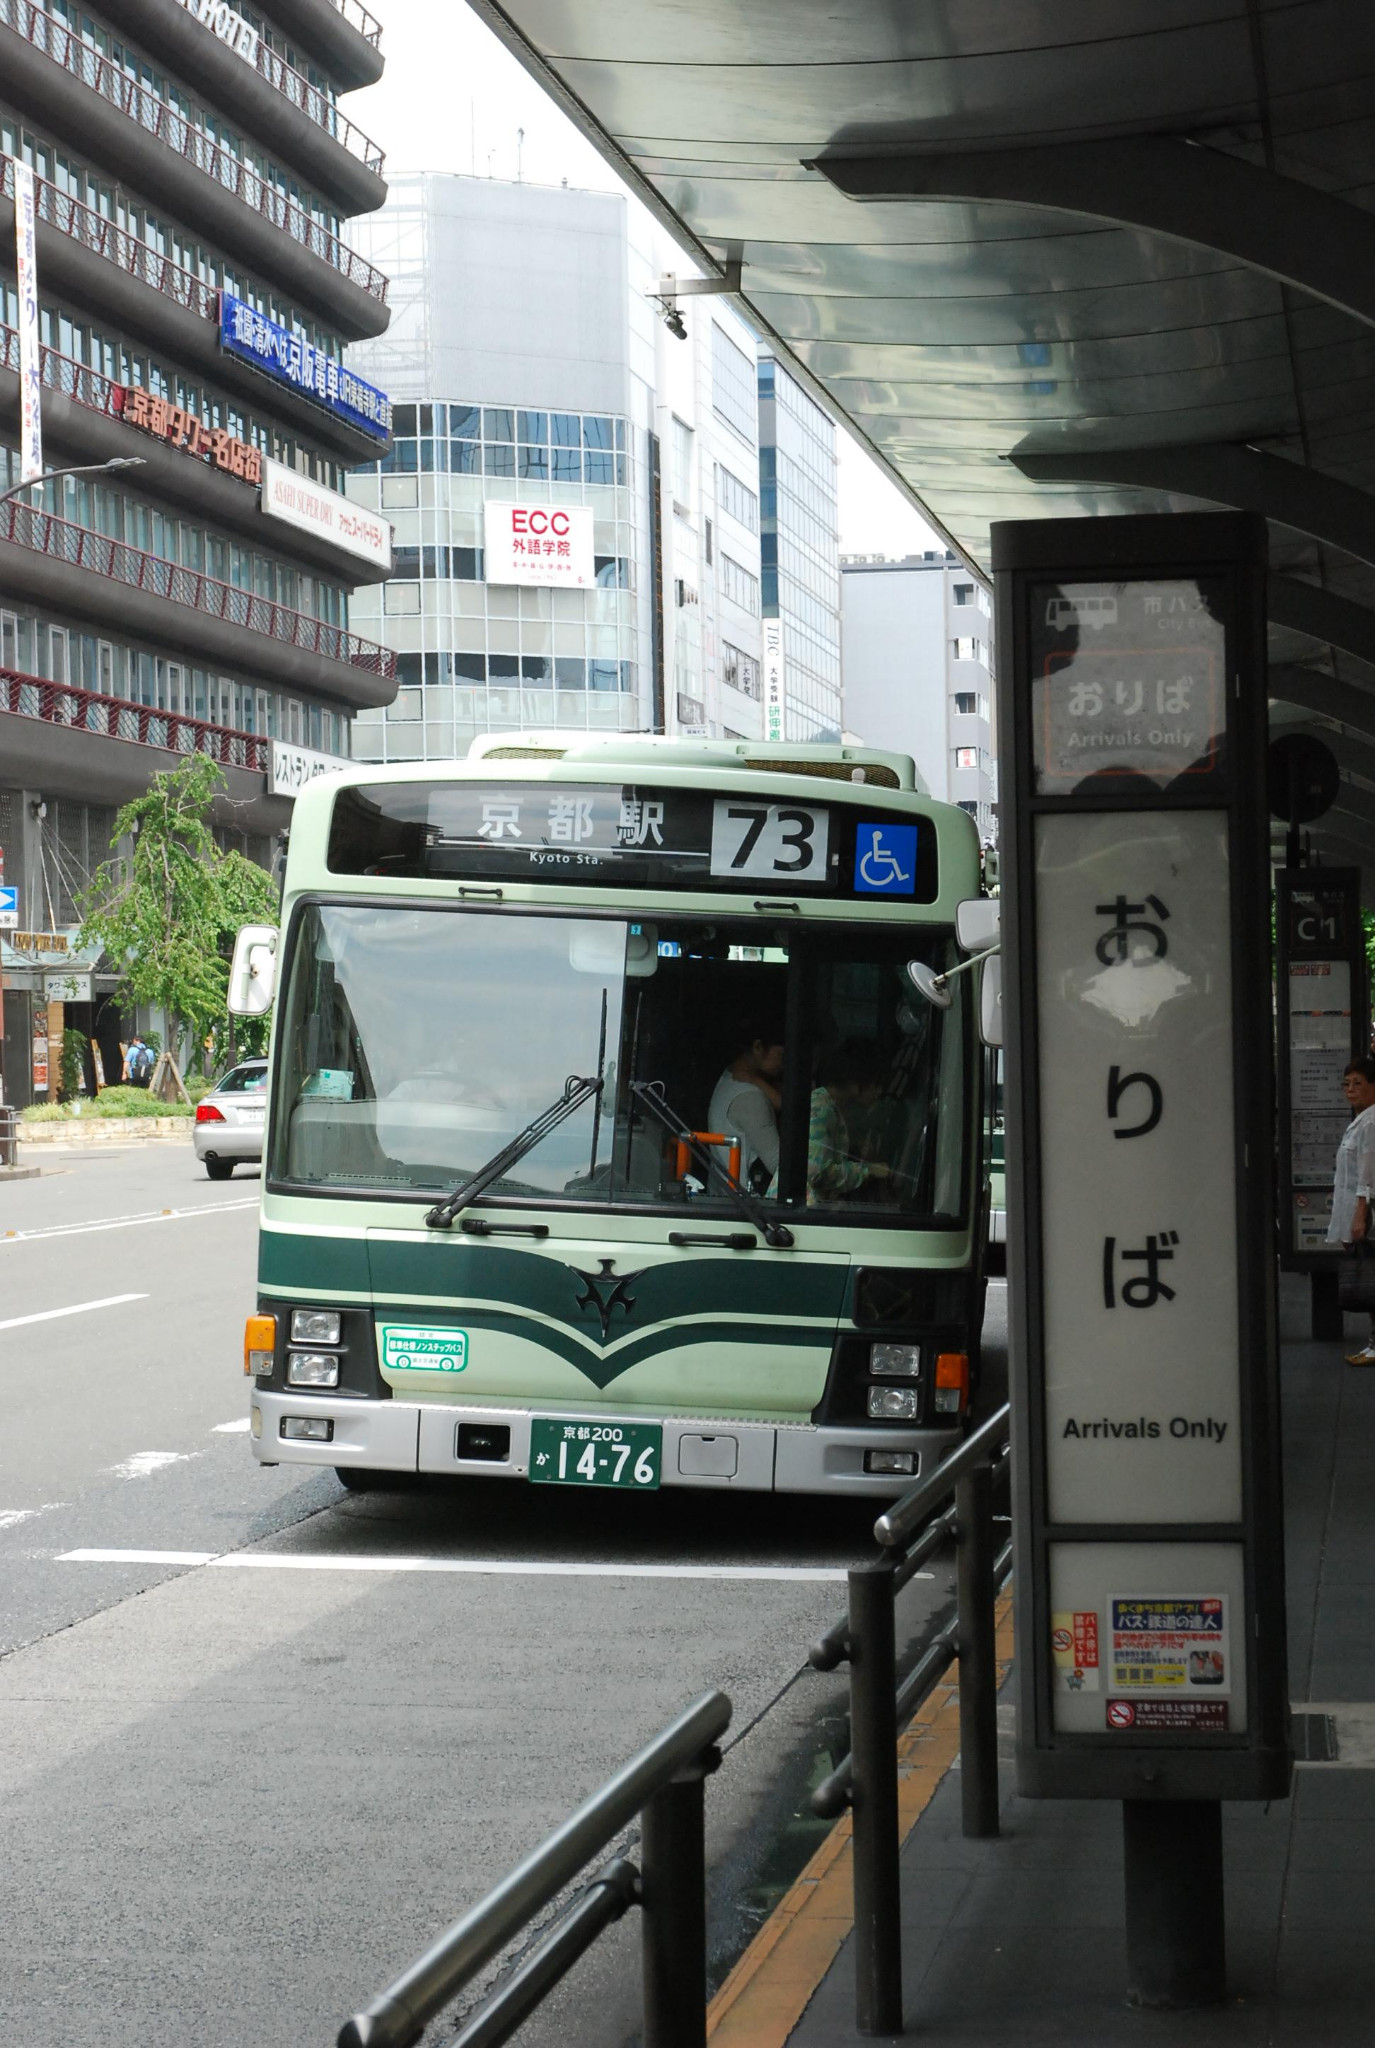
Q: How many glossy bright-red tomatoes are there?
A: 0